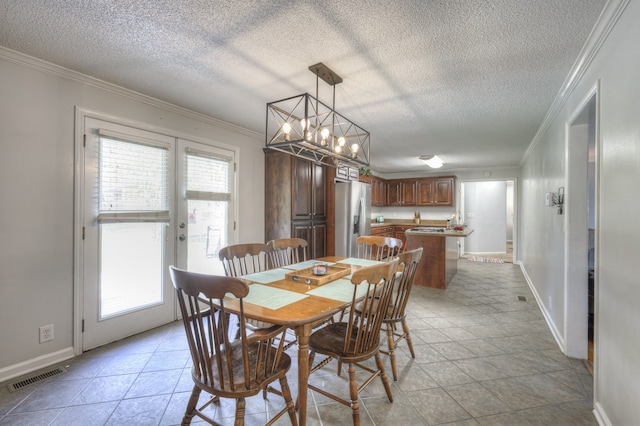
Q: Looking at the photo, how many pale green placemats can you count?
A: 6